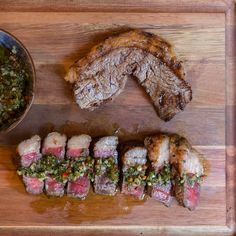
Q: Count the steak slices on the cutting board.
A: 7